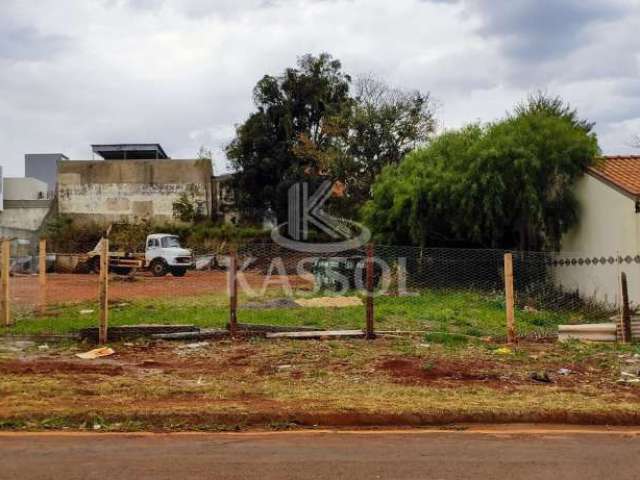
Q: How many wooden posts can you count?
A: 7